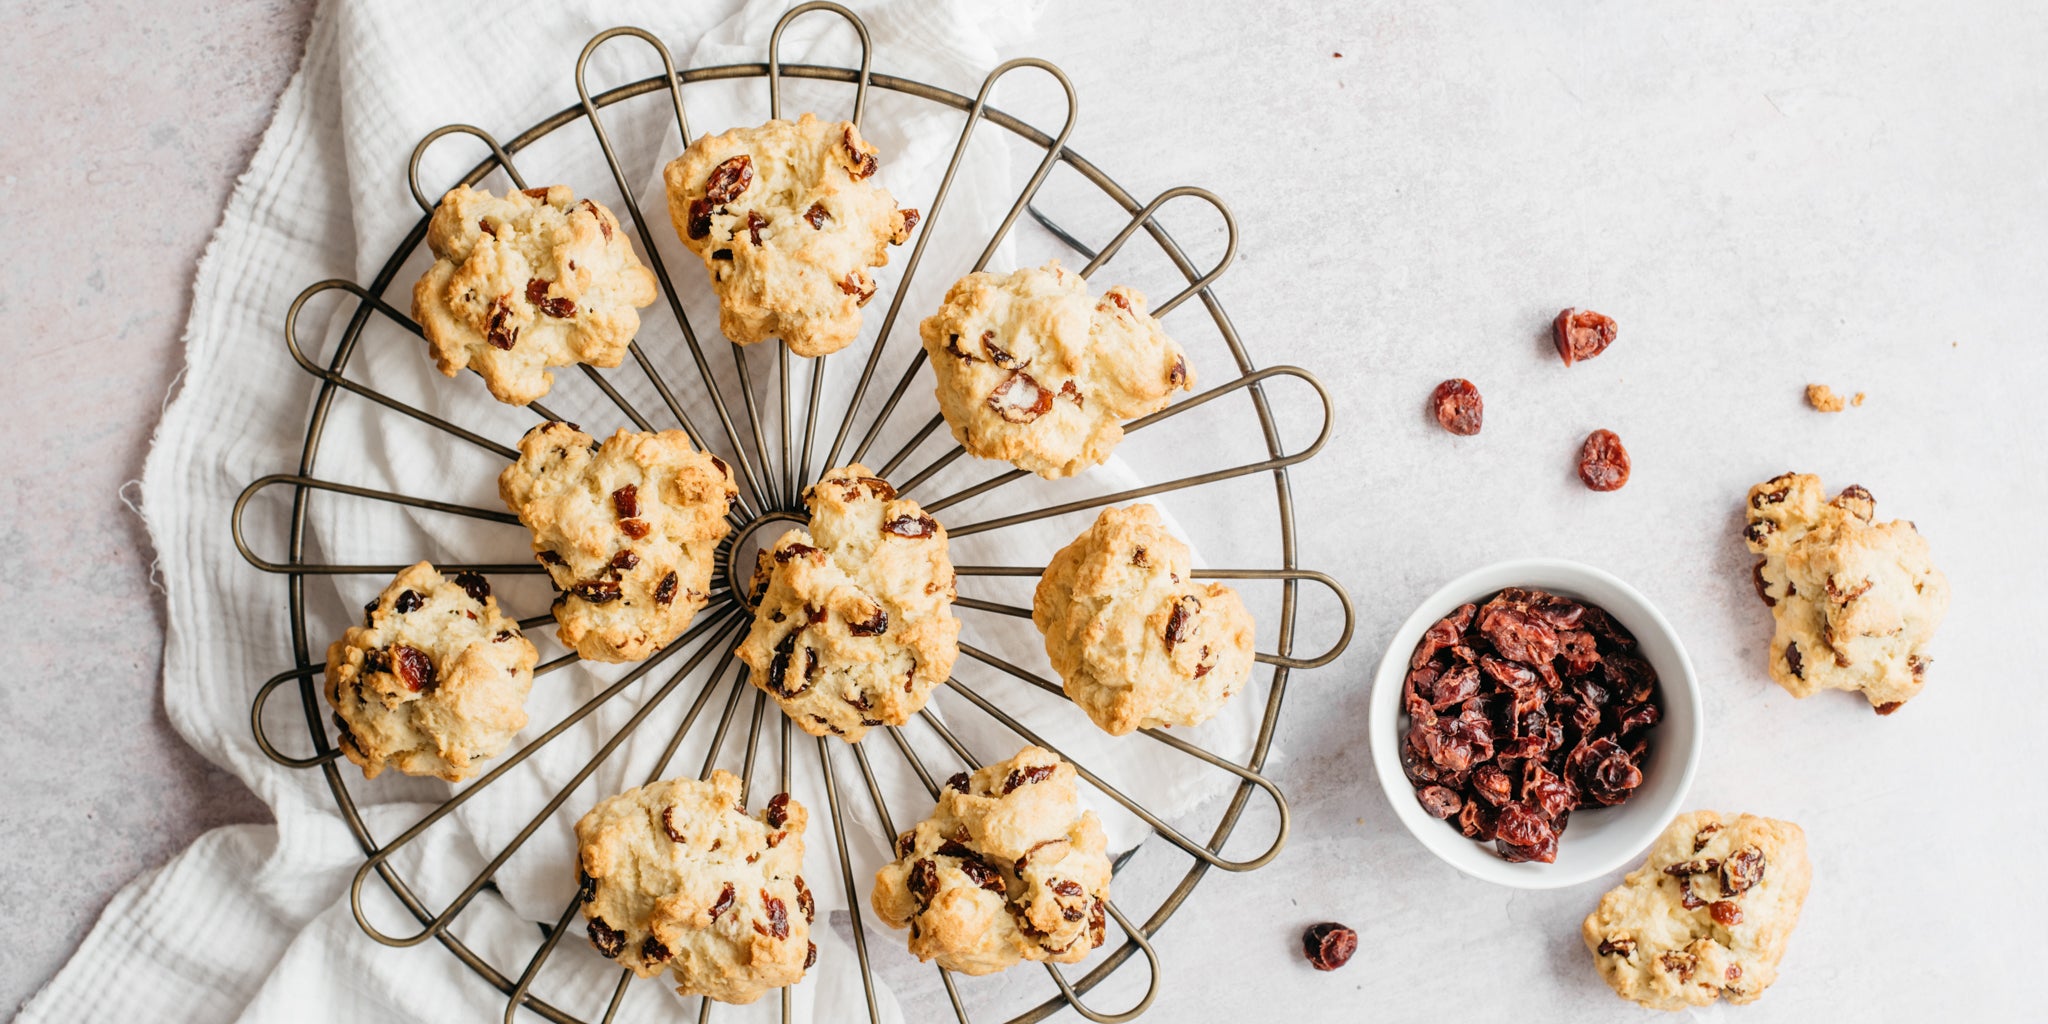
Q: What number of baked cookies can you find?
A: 11